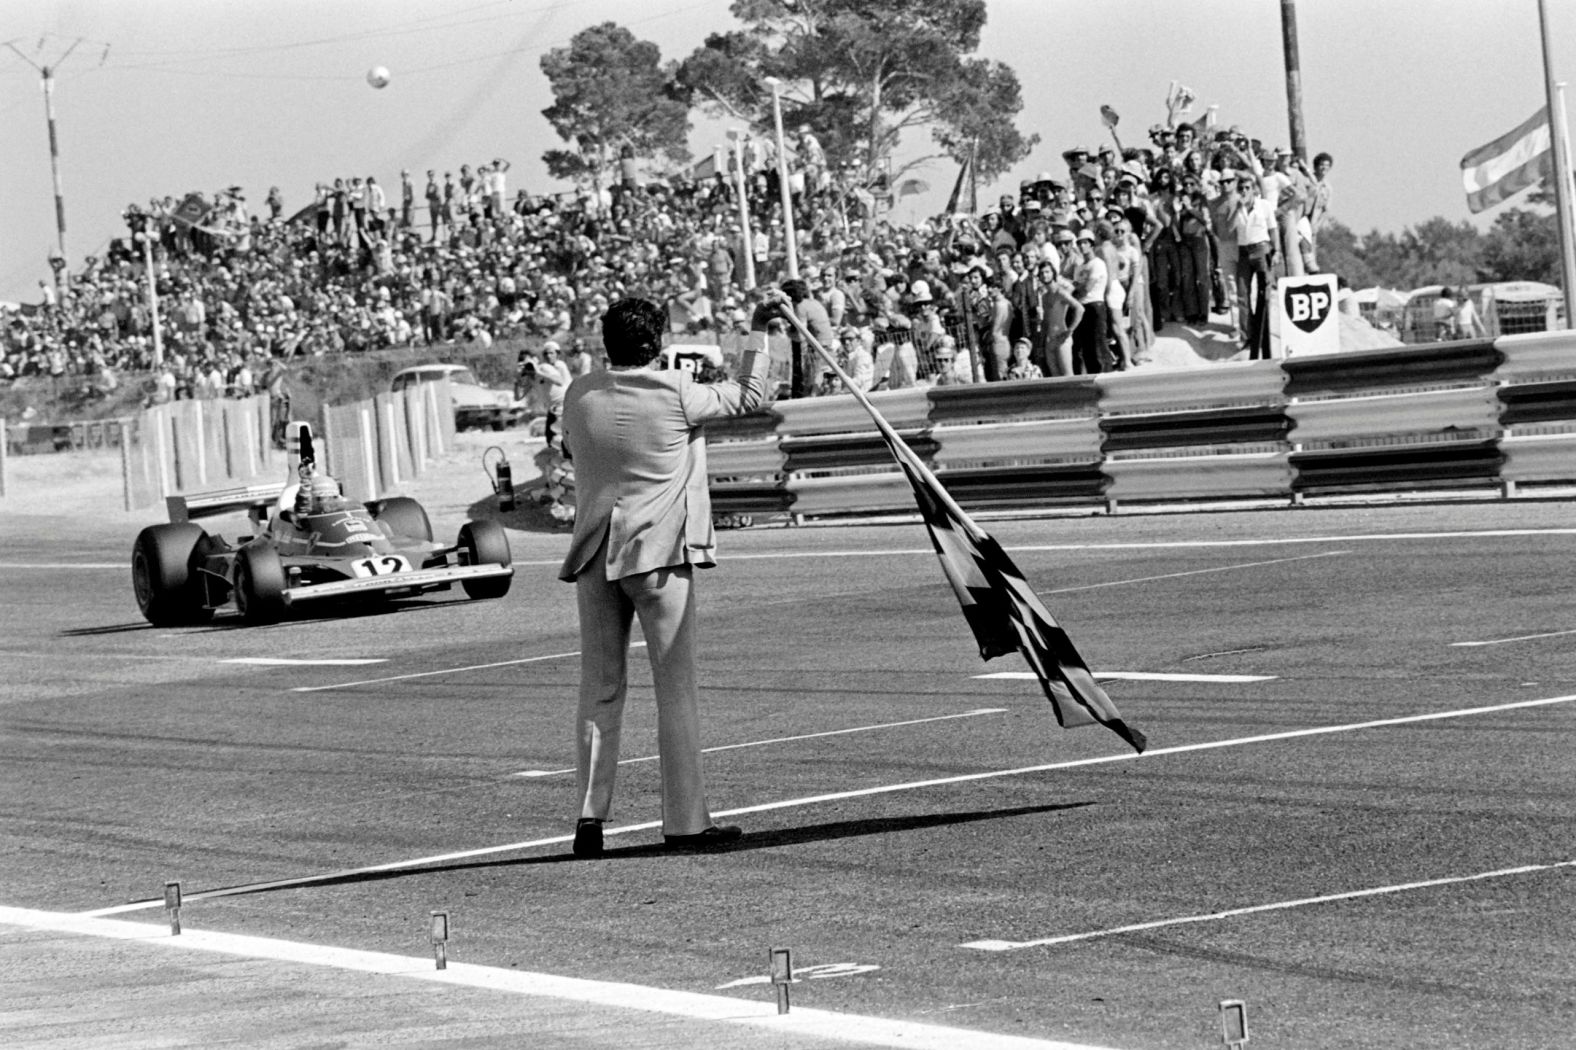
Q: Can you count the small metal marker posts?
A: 4